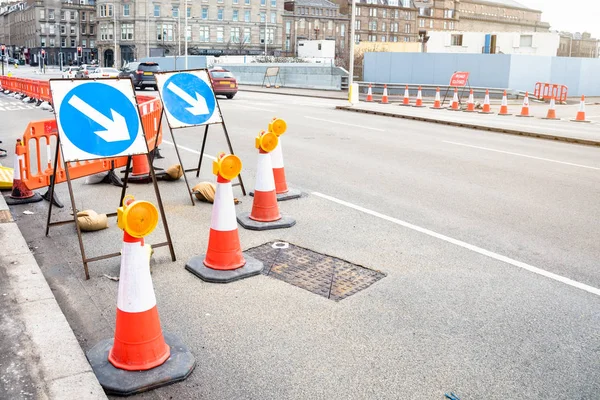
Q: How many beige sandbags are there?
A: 3